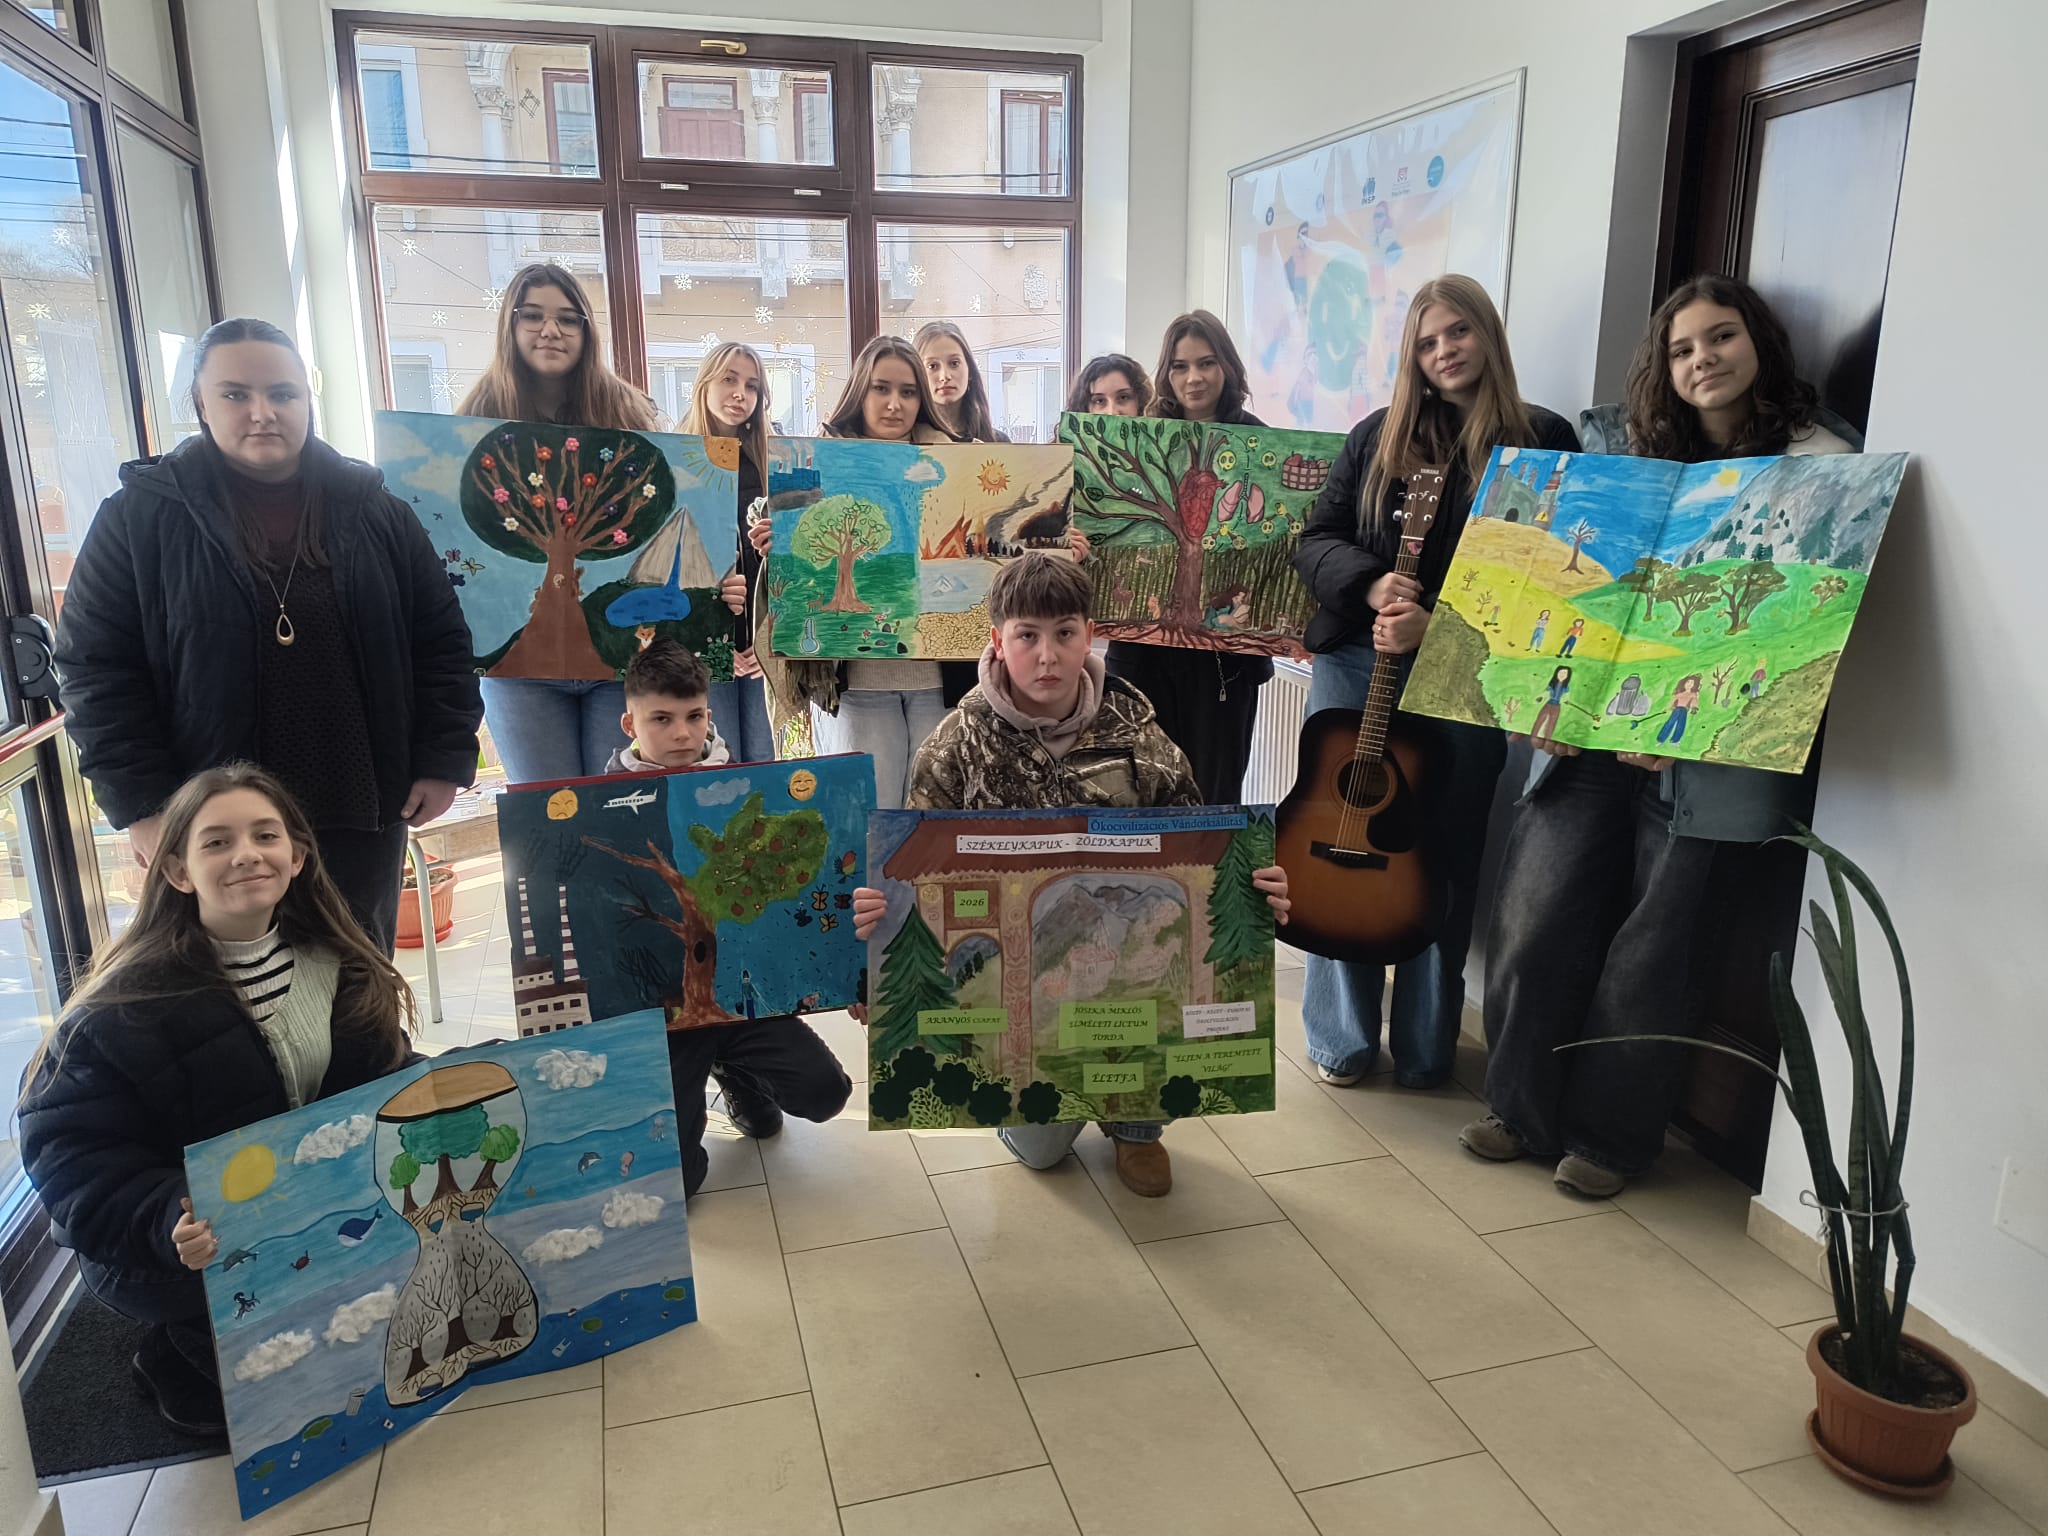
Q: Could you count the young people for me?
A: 12